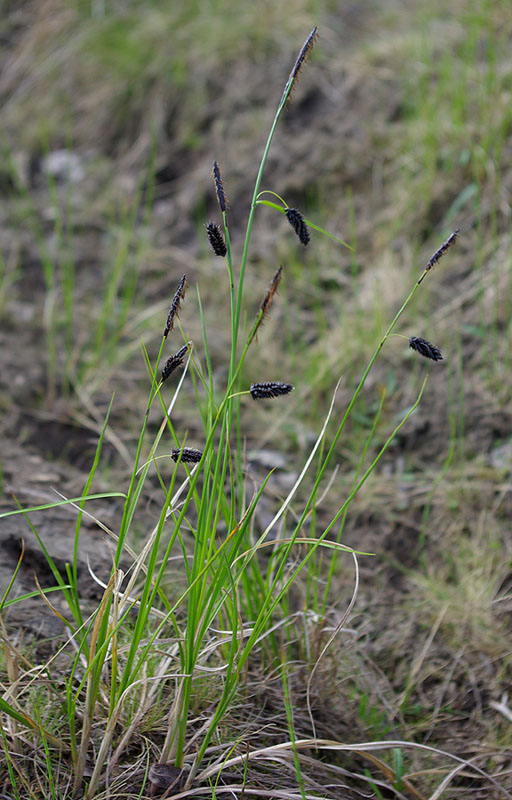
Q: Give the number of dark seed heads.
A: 11